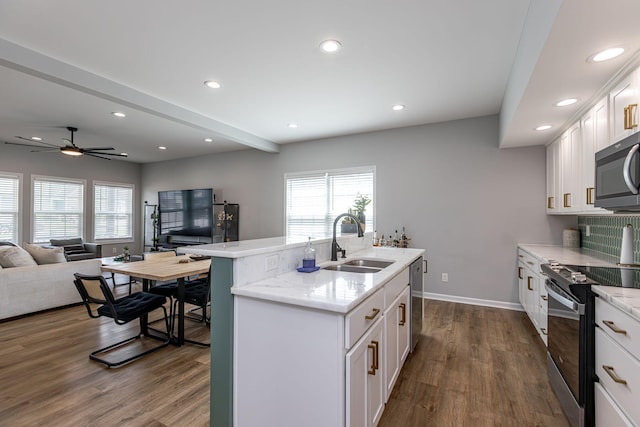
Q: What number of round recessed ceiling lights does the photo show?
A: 12